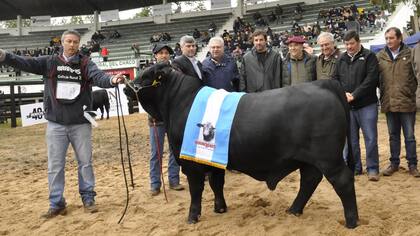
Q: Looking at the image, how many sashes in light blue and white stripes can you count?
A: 1